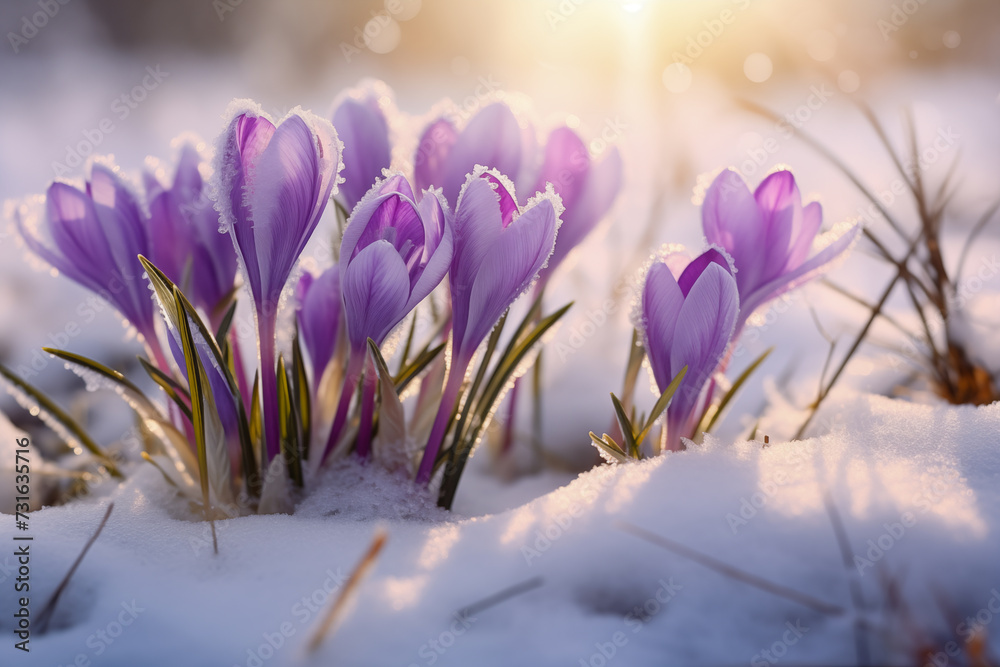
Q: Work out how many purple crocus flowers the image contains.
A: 11